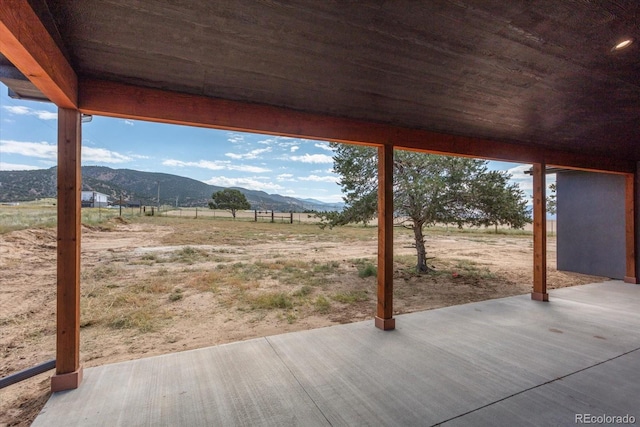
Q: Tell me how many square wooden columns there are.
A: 4